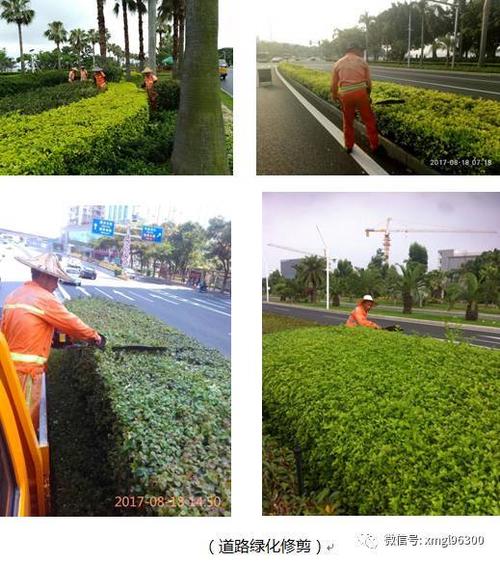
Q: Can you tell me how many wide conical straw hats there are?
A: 4